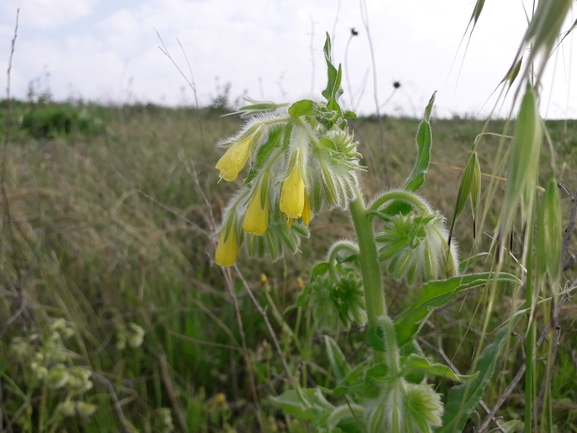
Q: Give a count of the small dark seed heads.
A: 2